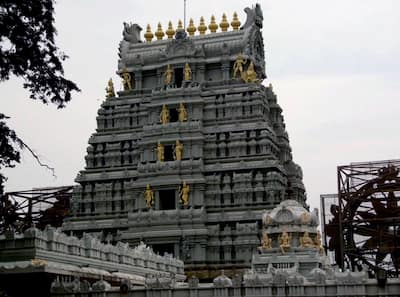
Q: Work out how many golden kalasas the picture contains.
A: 9